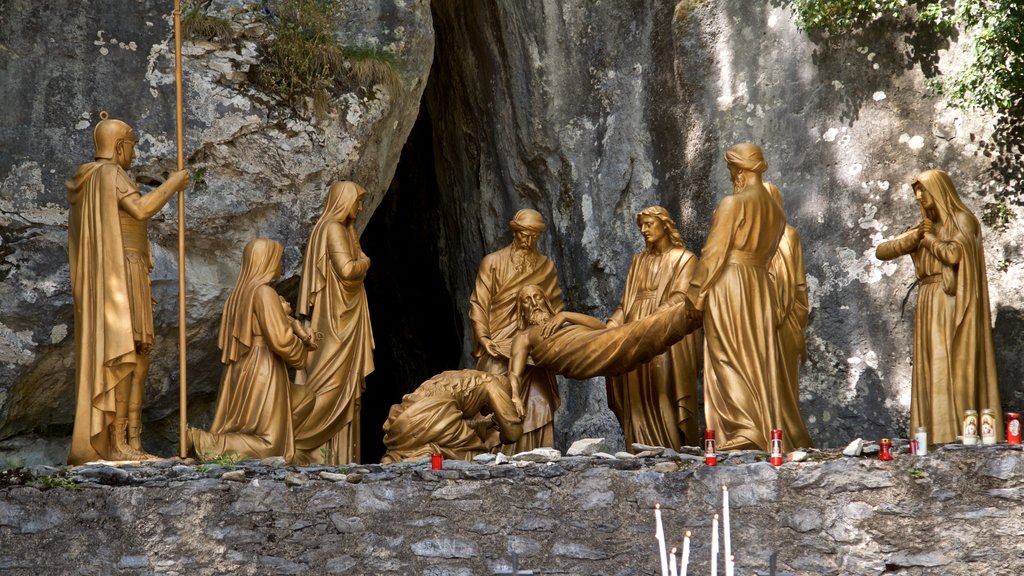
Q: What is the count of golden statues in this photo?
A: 10